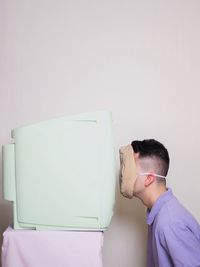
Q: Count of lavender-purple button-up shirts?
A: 1